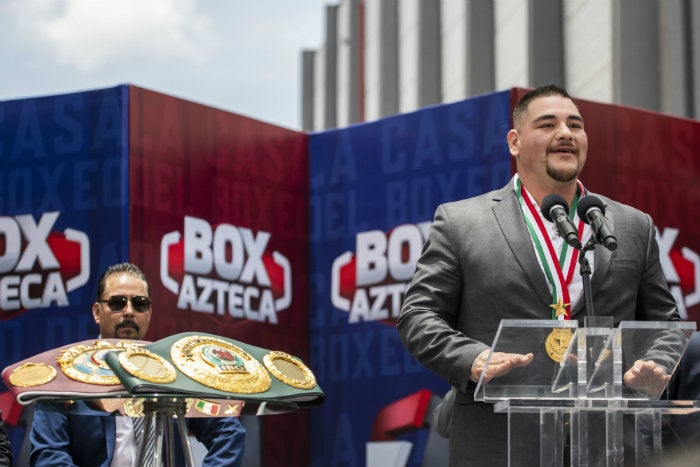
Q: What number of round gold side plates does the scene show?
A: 3